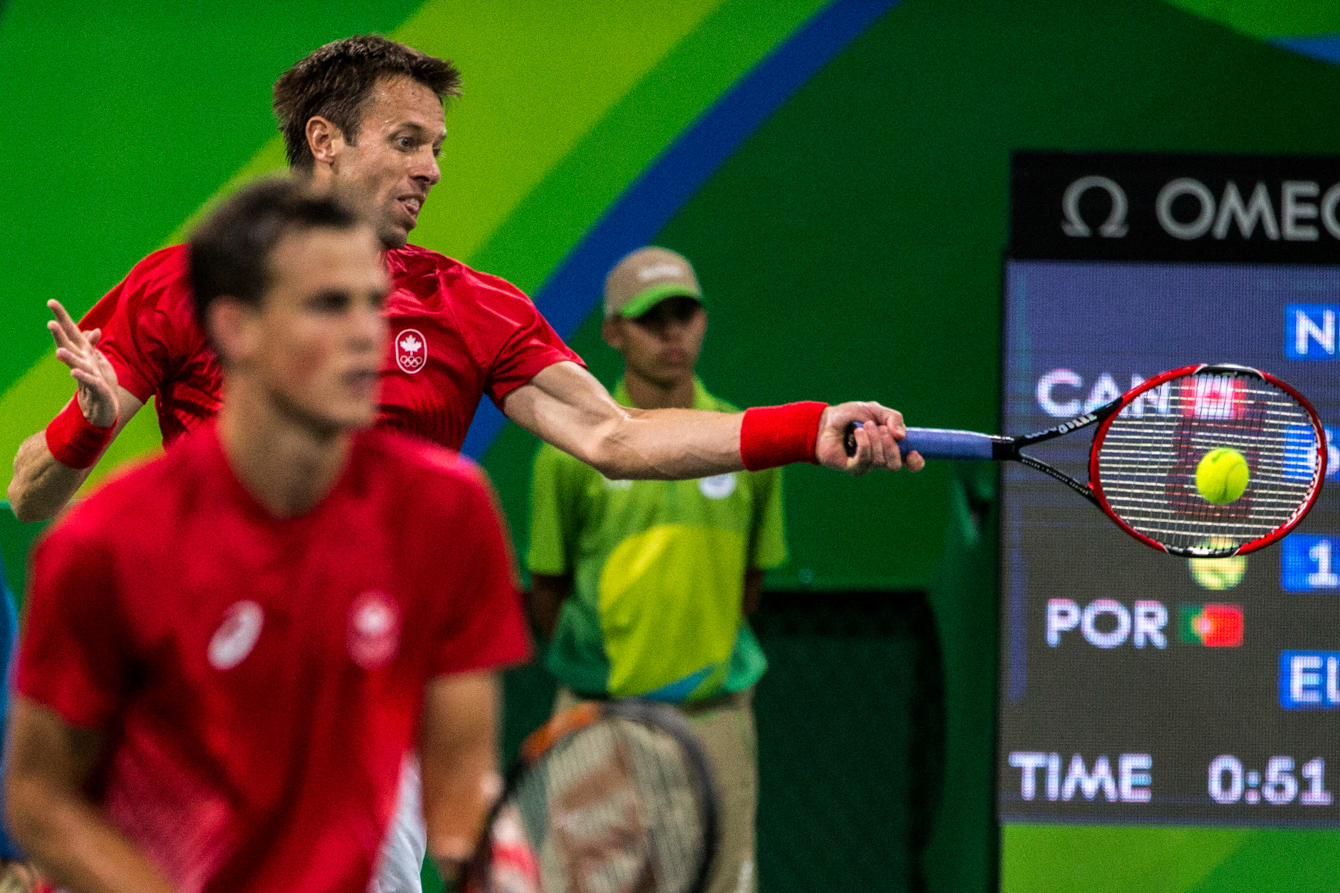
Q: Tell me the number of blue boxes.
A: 4